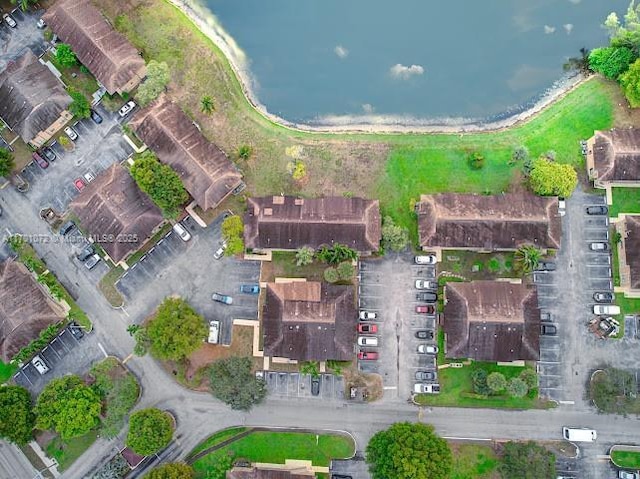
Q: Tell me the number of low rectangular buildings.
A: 12